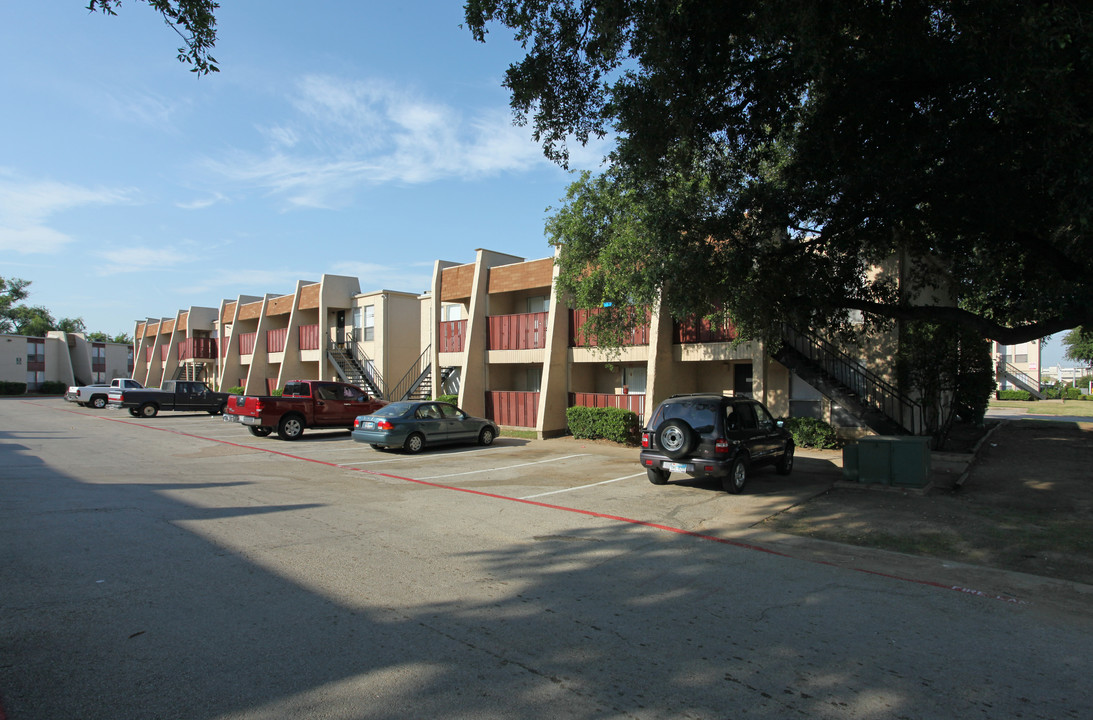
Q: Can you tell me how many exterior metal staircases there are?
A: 5